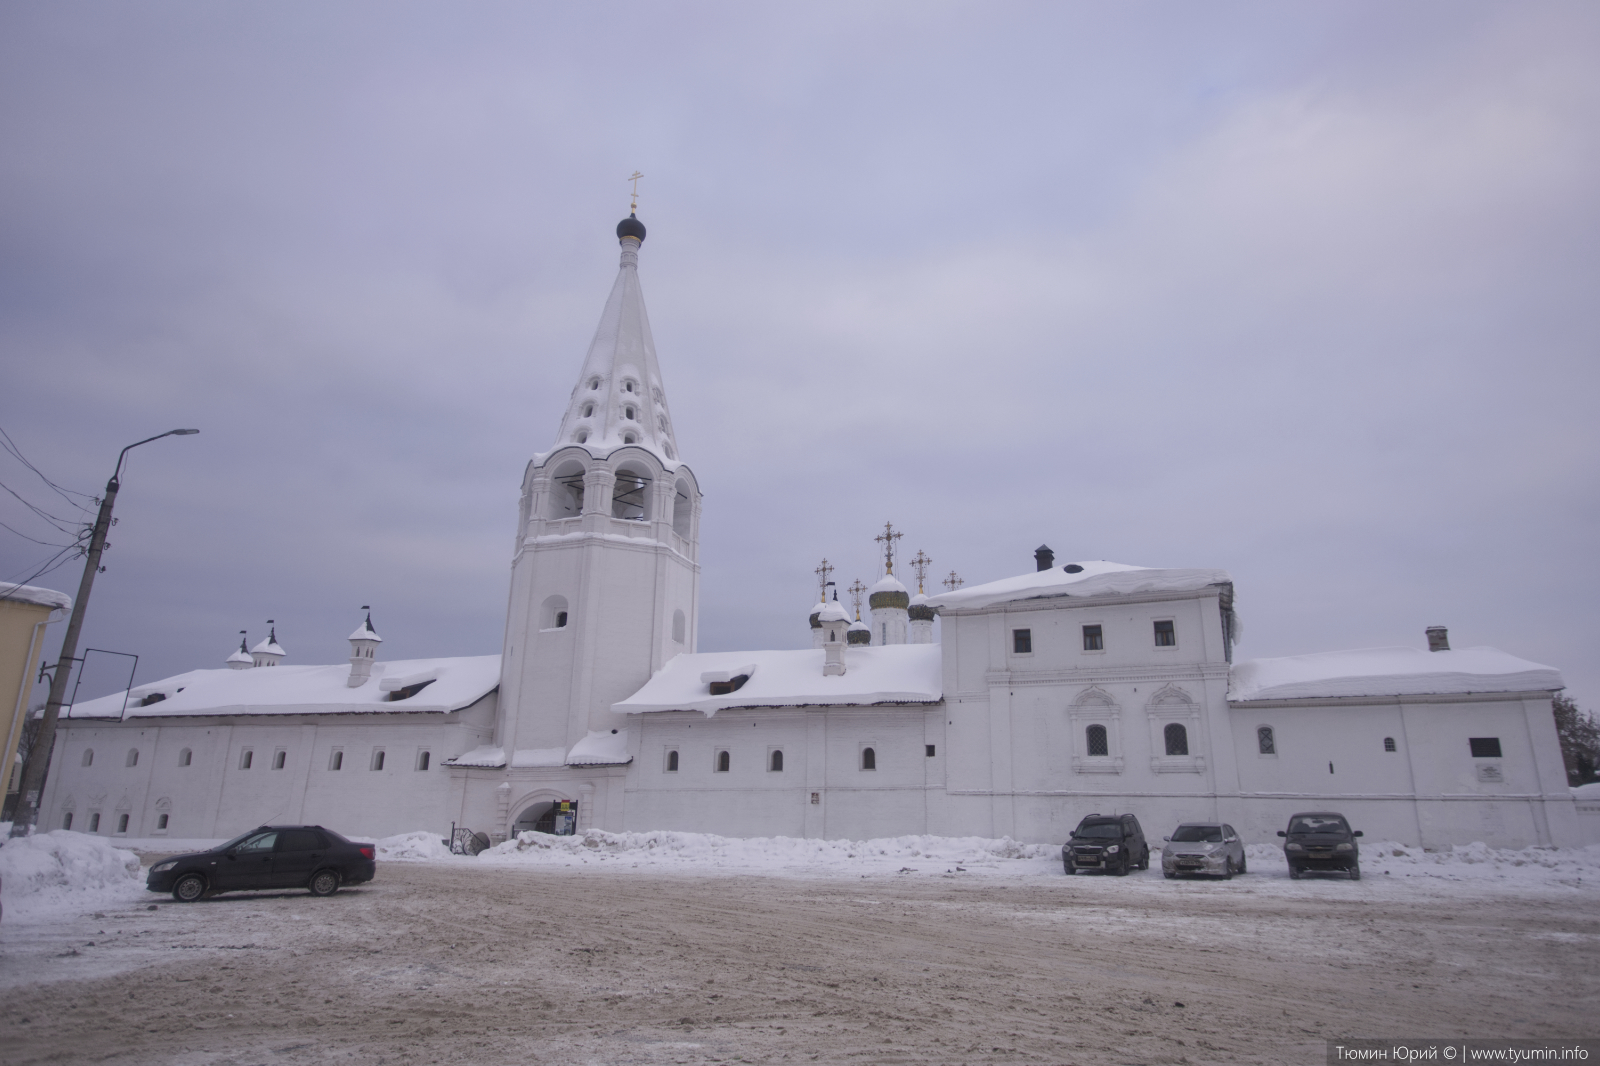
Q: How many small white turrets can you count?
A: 4